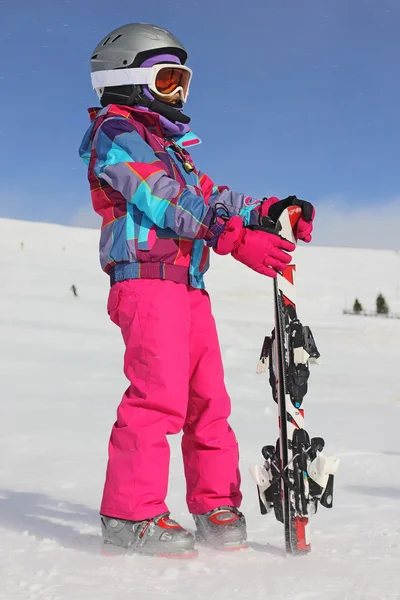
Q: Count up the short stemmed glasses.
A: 0